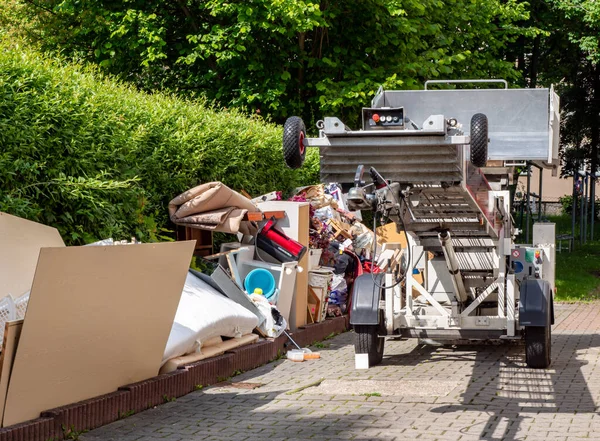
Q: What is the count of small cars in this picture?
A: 0